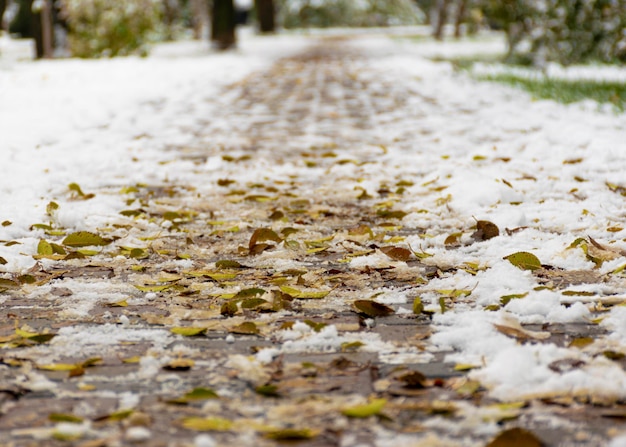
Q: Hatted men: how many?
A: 0